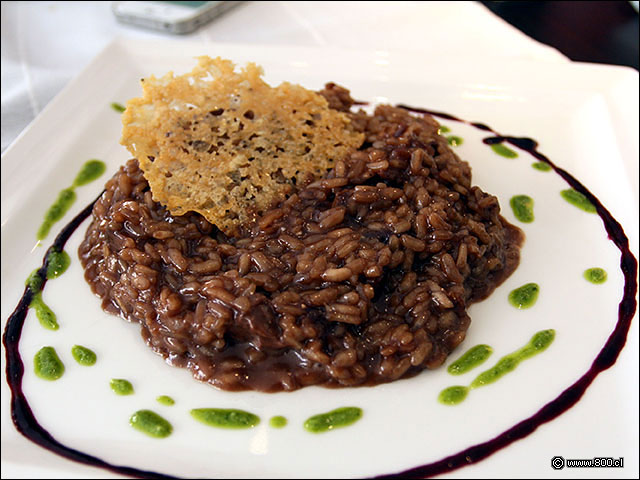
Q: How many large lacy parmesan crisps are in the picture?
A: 1